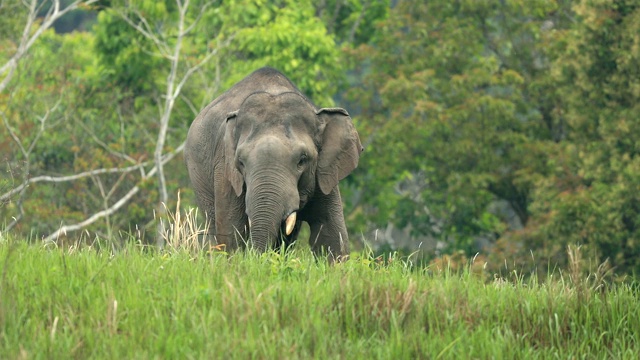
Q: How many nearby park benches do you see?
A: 0